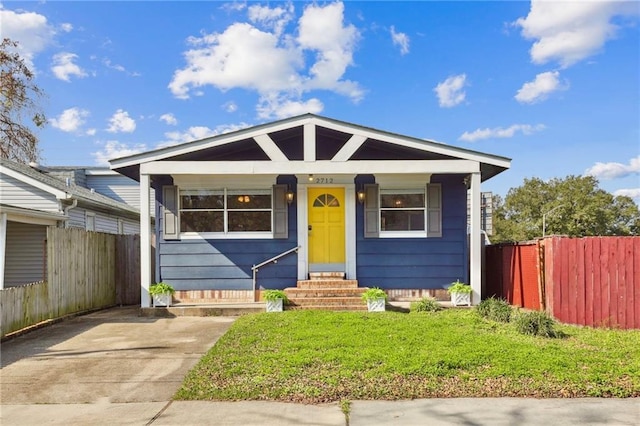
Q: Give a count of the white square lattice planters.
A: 4